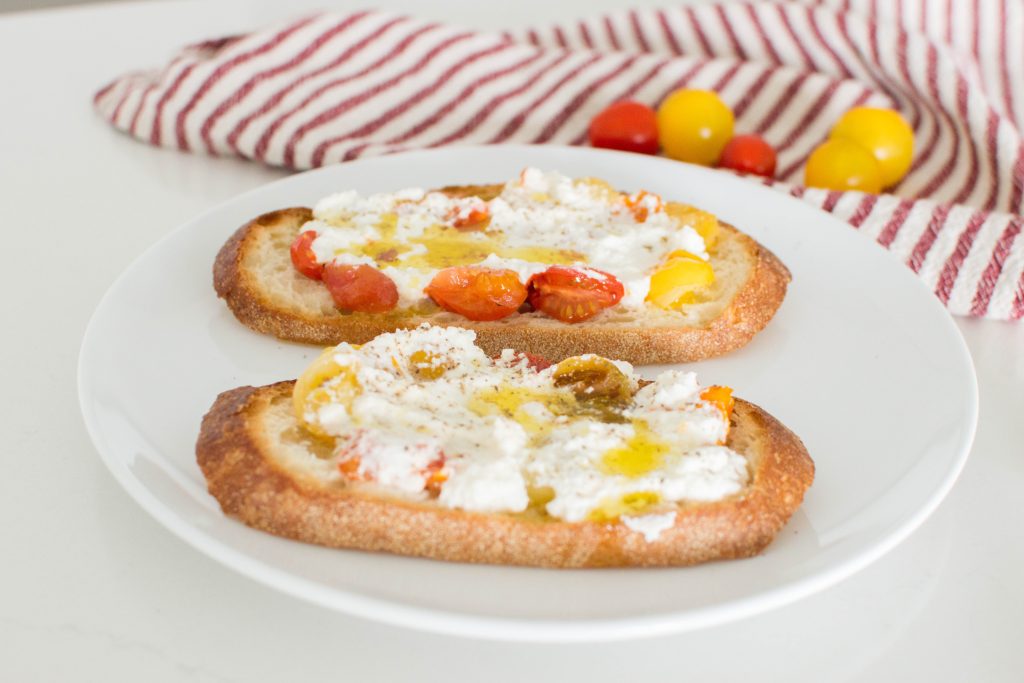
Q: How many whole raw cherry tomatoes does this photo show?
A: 5